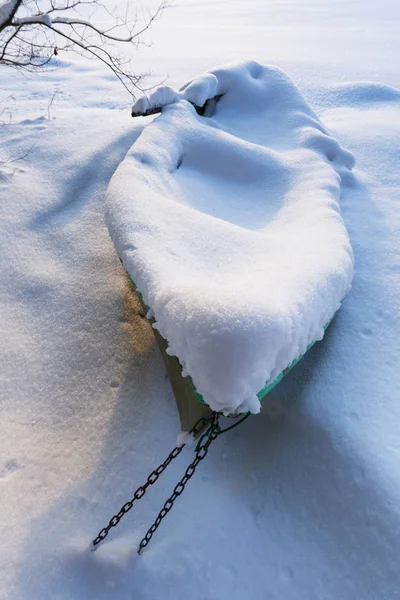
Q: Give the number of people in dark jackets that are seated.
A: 0